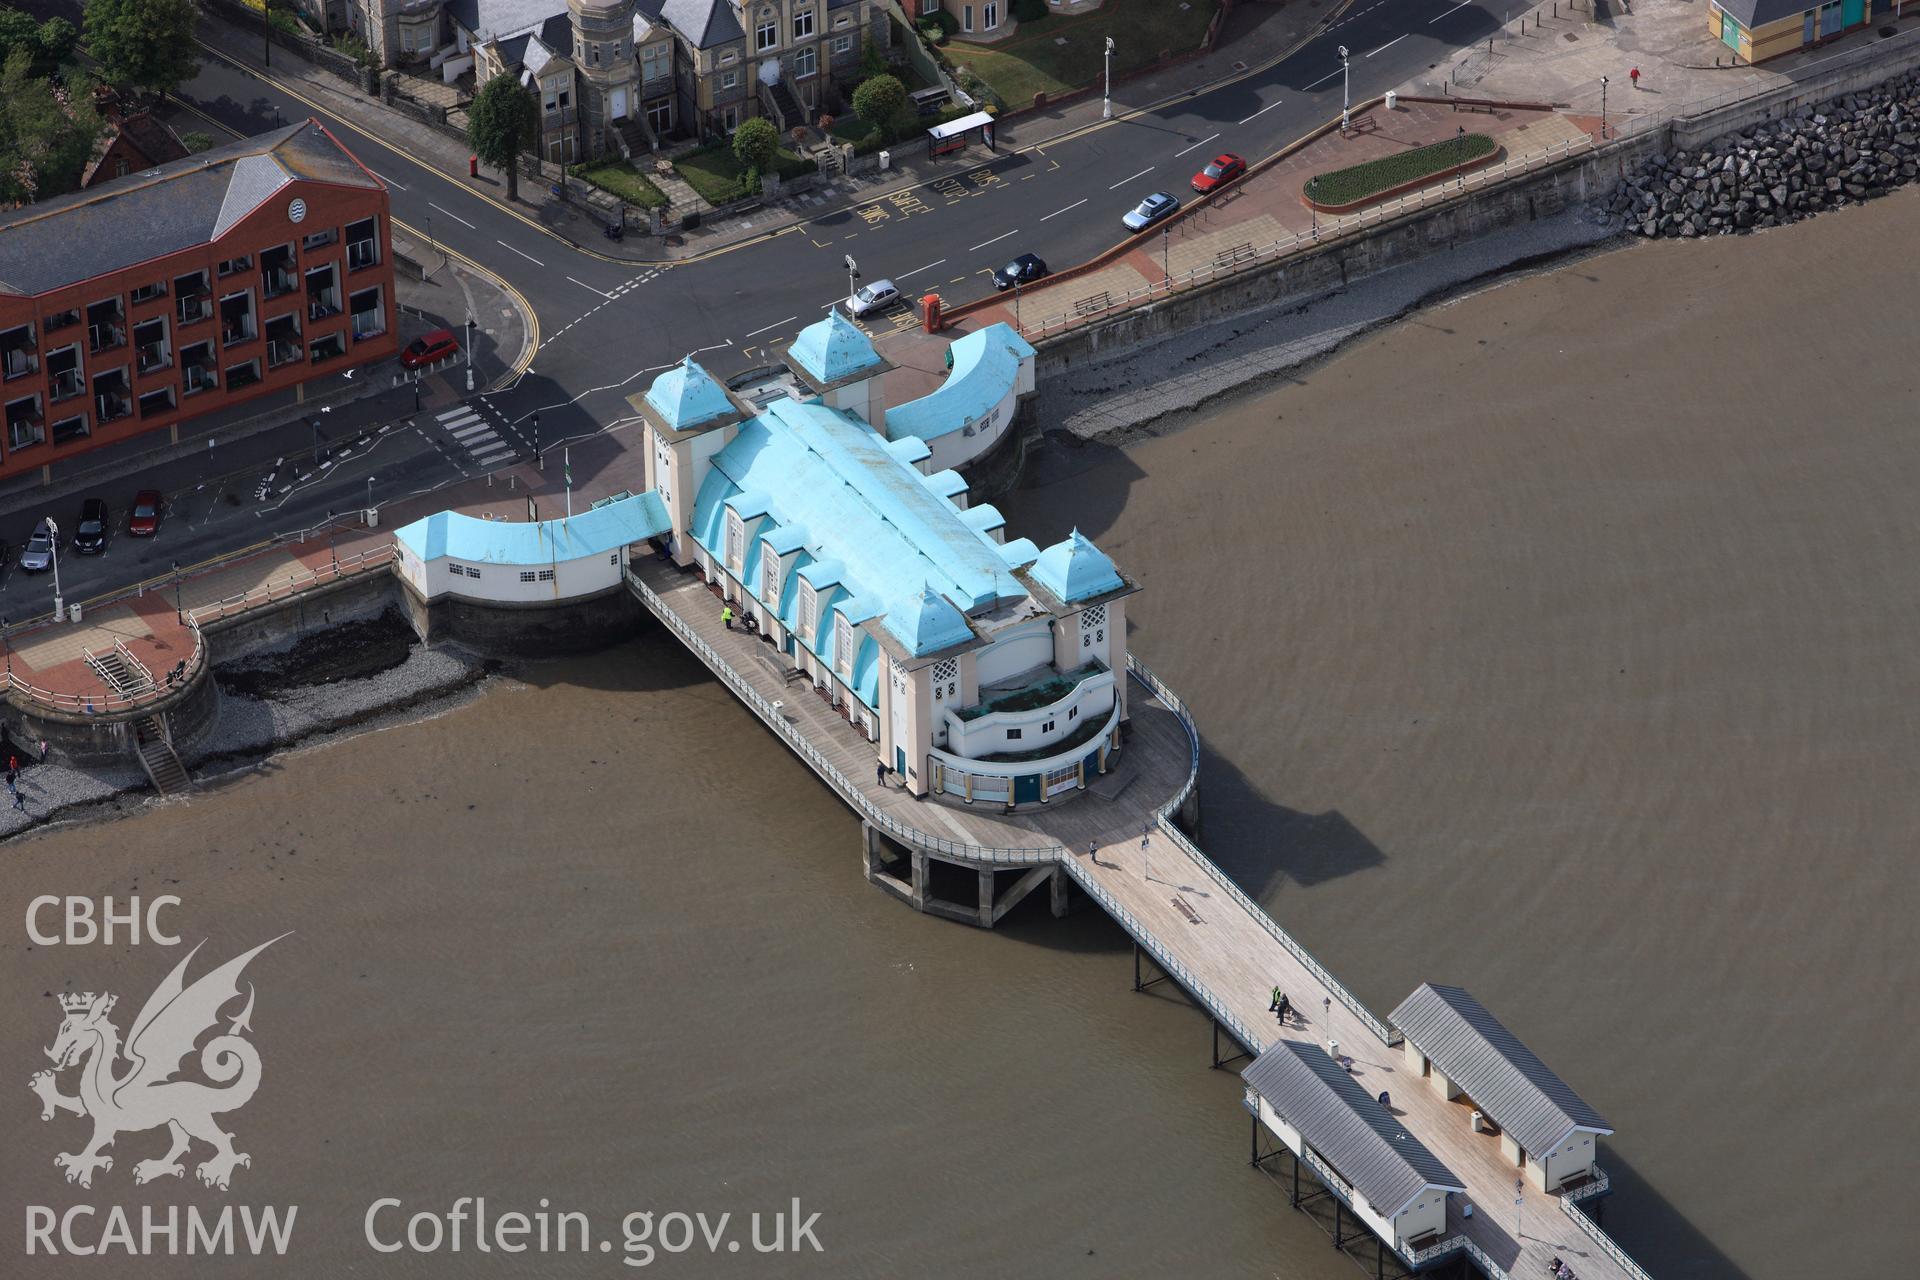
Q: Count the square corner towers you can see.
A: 4